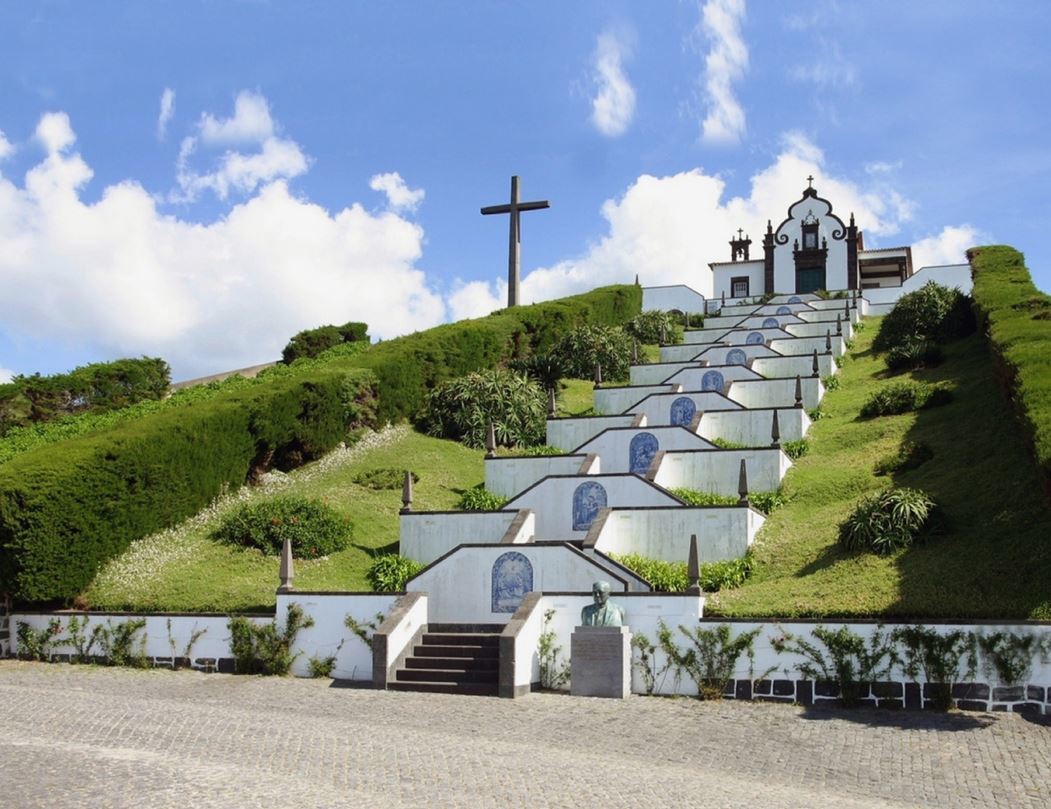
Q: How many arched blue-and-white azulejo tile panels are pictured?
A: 10